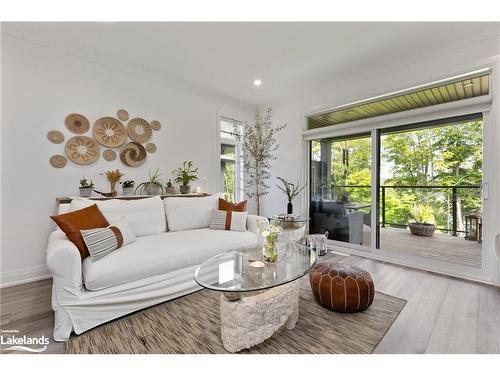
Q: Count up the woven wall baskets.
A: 11